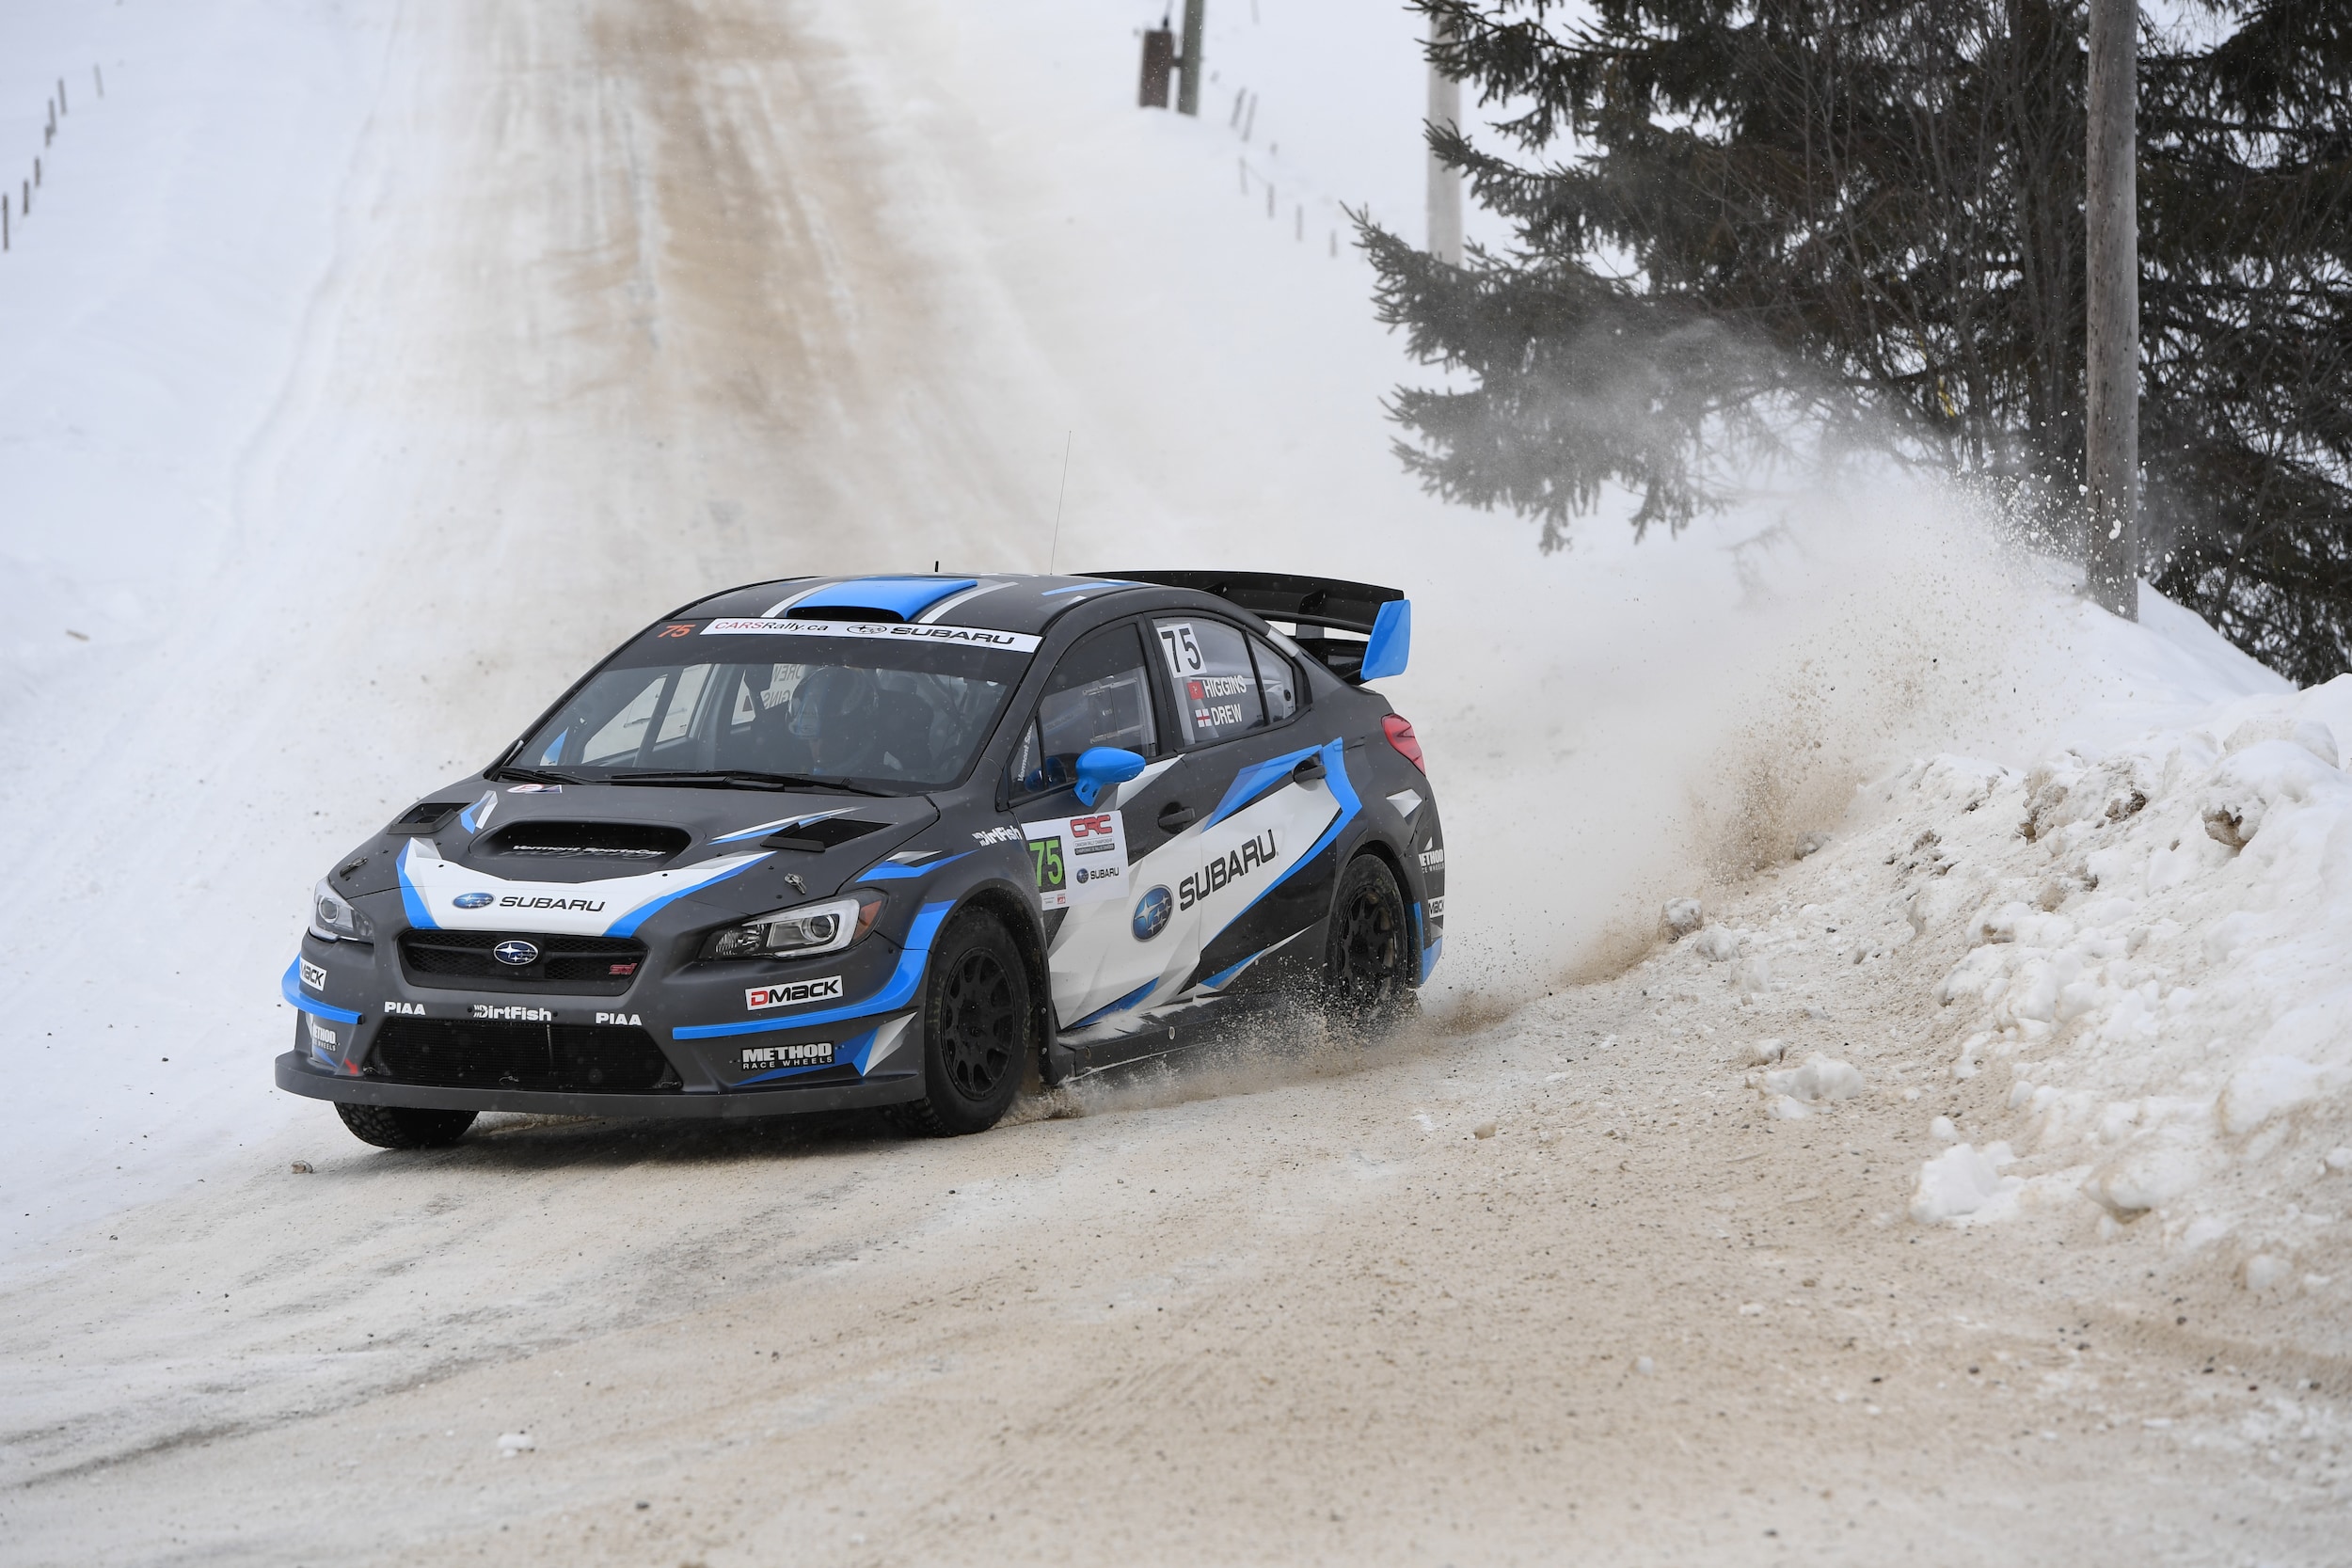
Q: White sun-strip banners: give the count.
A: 1